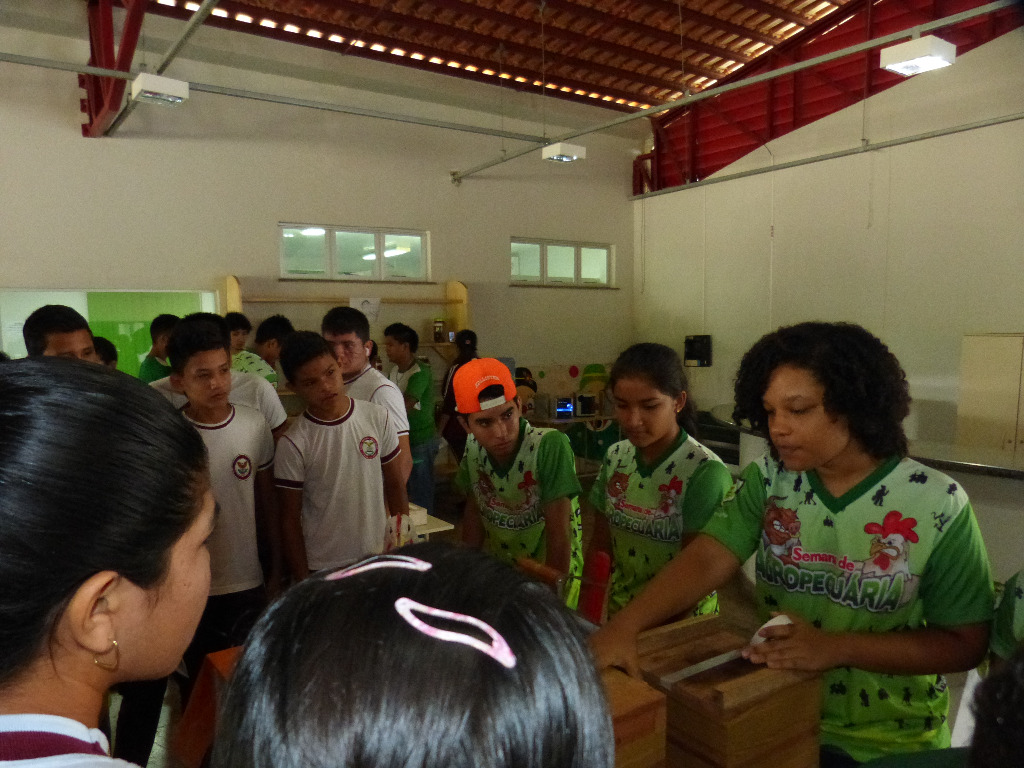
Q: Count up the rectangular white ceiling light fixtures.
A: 3